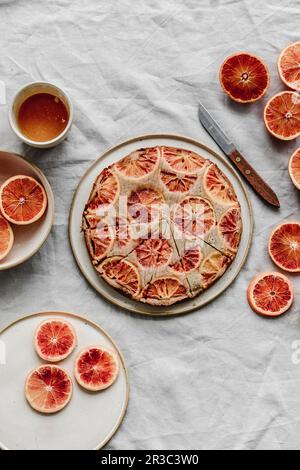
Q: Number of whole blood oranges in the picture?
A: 0